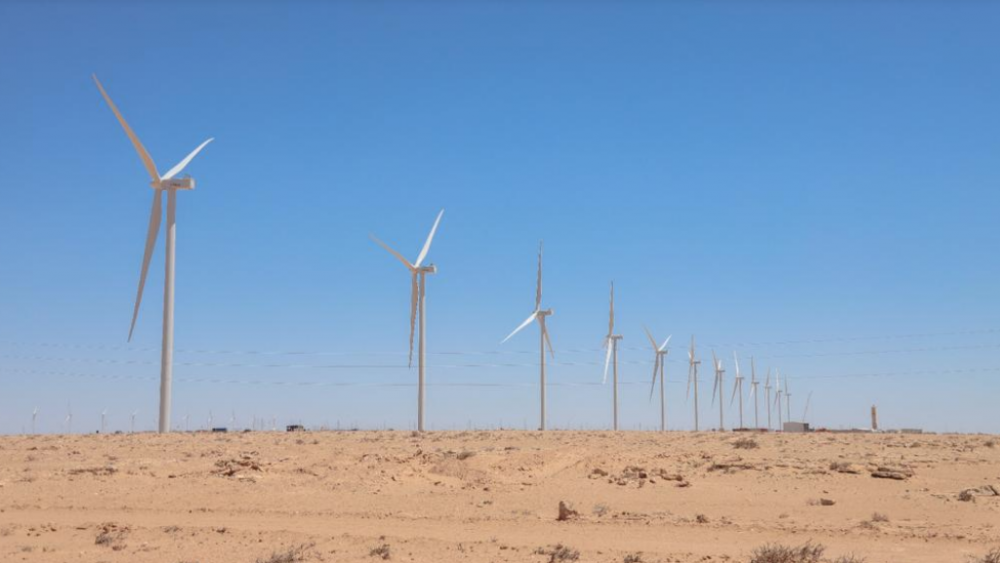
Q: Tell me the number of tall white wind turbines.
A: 12